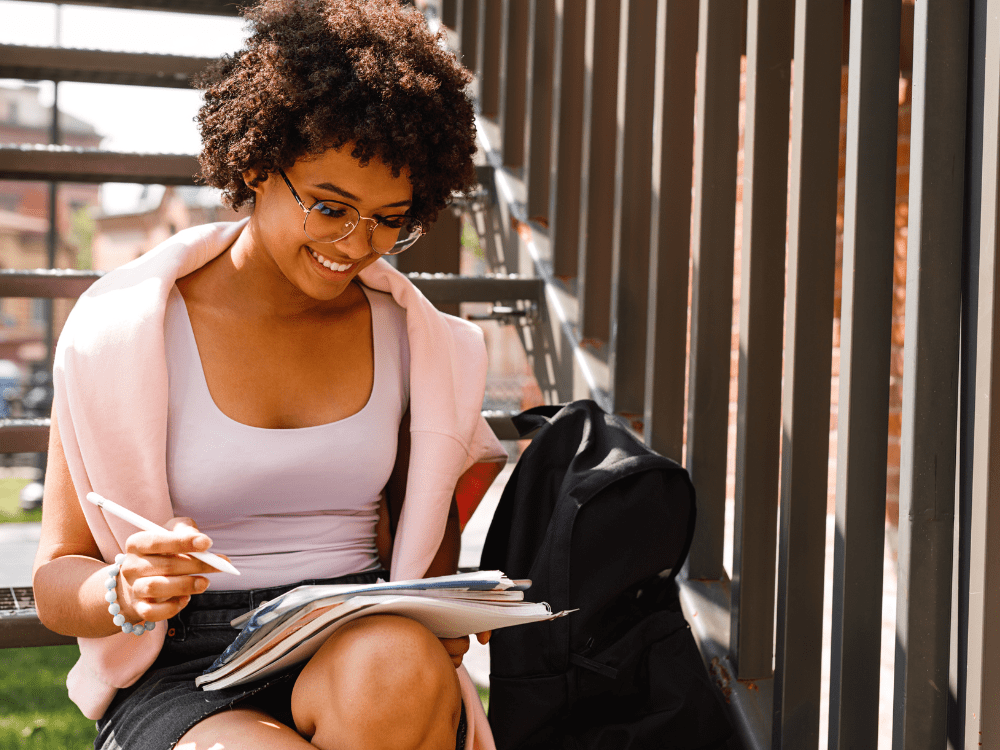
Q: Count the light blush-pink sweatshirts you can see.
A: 1